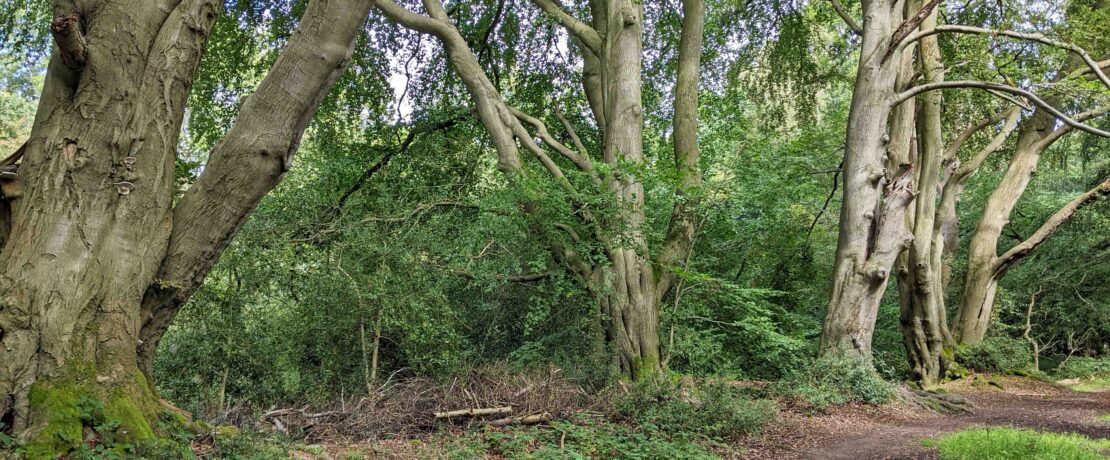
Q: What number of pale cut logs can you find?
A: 2